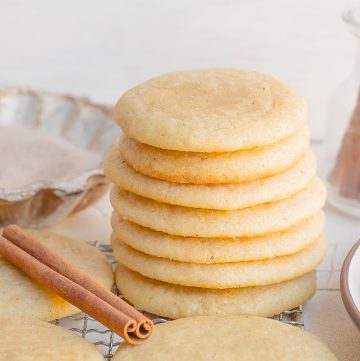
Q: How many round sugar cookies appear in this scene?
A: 10